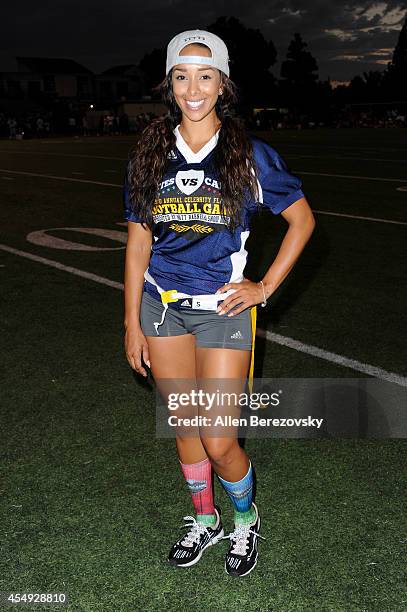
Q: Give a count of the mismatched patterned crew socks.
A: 2